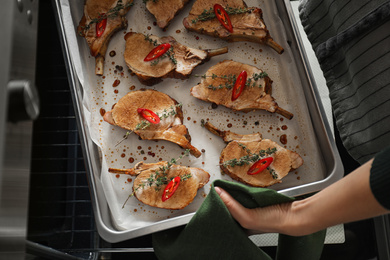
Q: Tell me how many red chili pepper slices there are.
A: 7